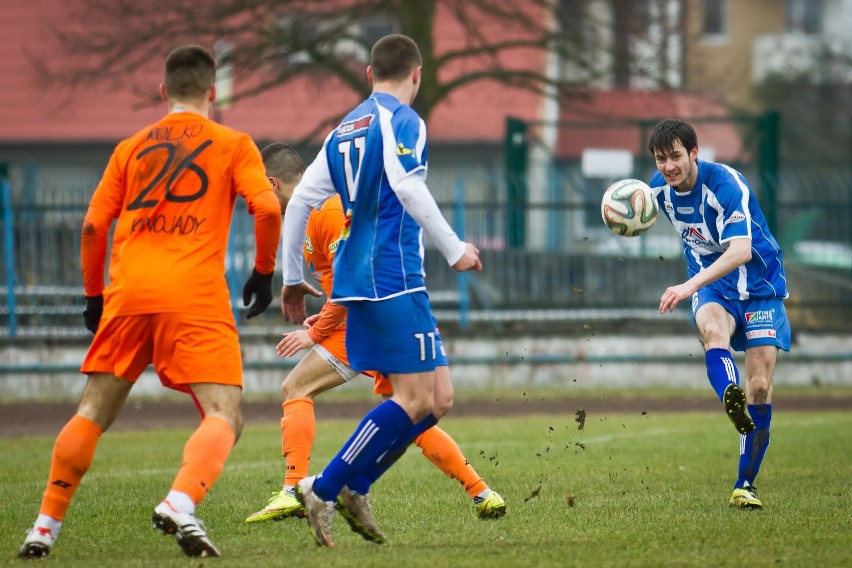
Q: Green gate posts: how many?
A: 2